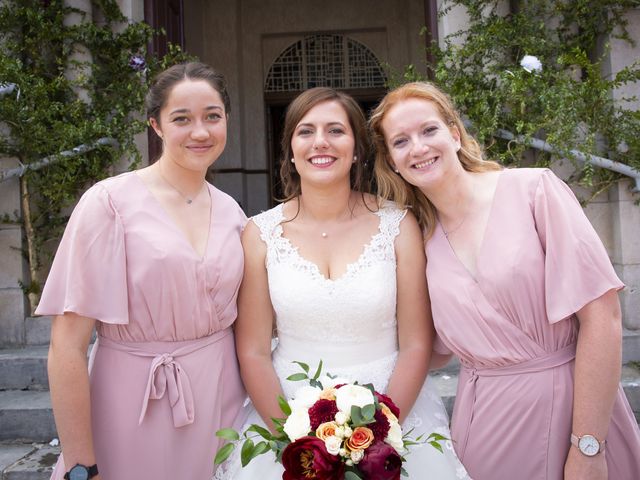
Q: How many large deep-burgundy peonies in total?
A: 2